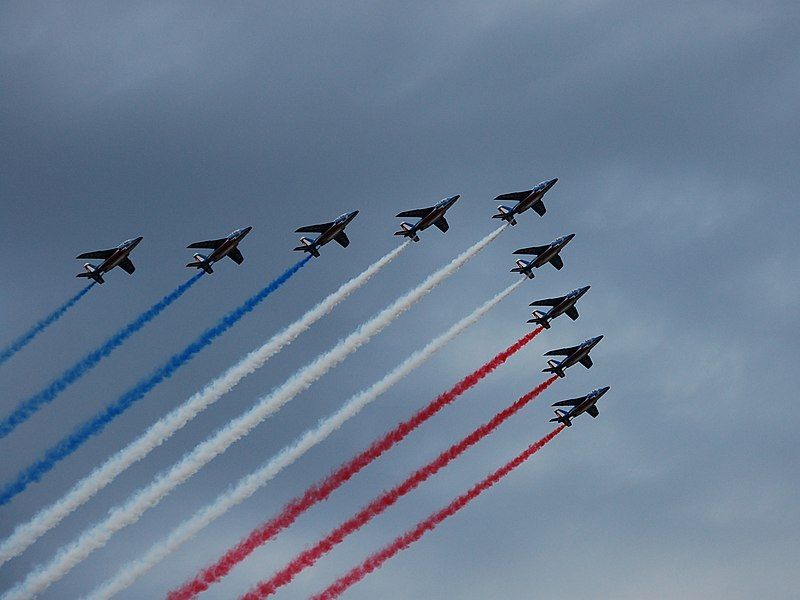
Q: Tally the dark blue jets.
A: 9